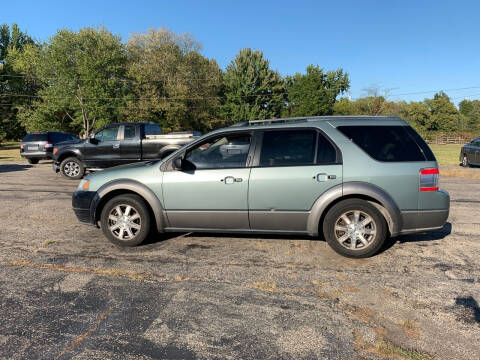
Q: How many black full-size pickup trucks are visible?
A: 1